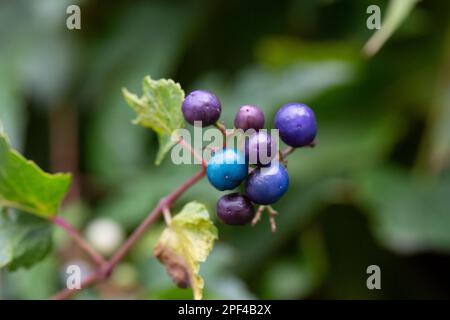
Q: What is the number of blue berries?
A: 3